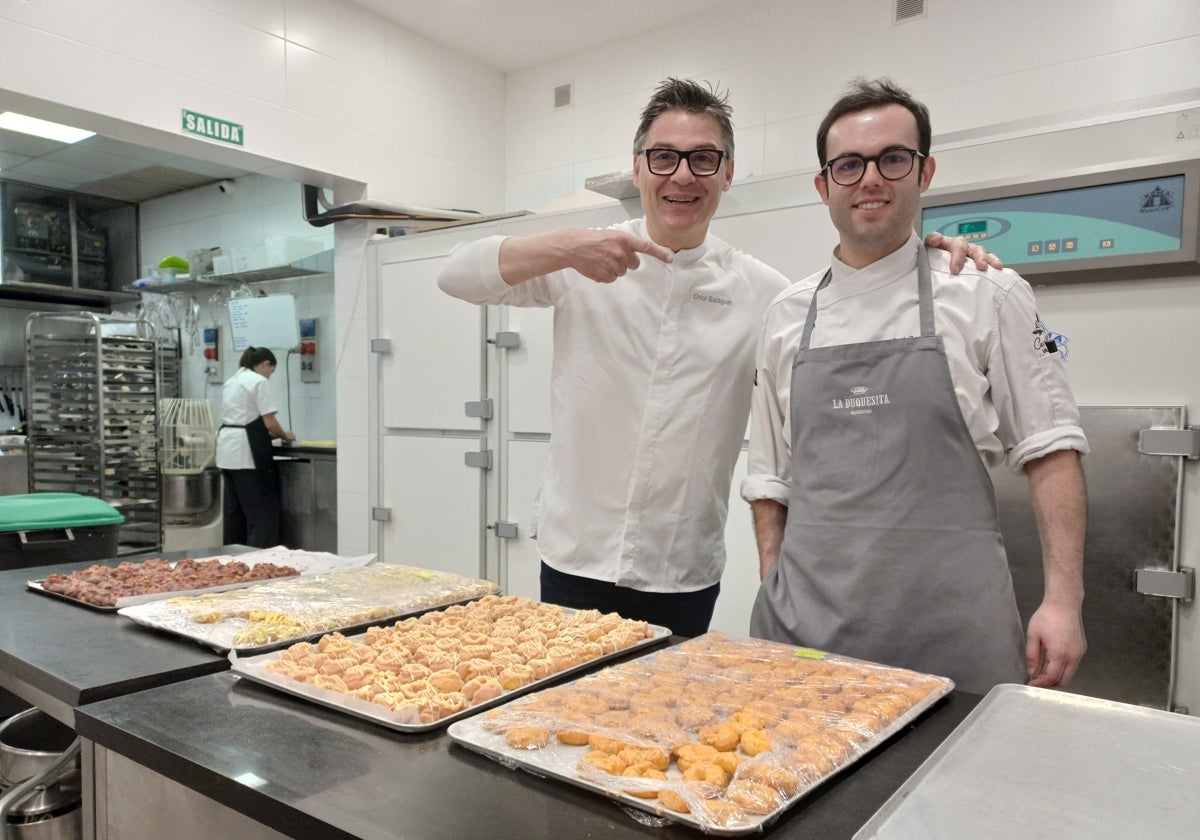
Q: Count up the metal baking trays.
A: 5